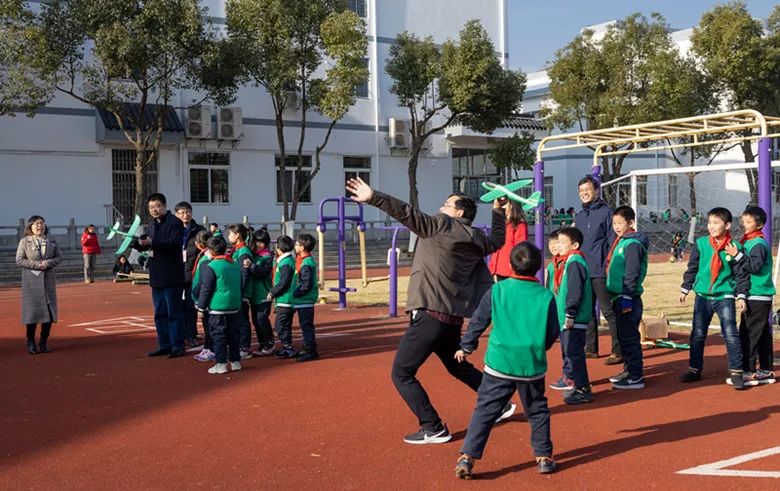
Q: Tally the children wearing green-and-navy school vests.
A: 12